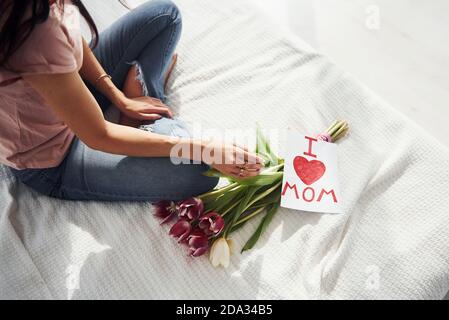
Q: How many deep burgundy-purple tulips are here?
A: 5